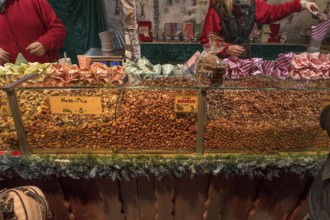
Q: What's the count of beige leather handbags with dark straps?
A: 1